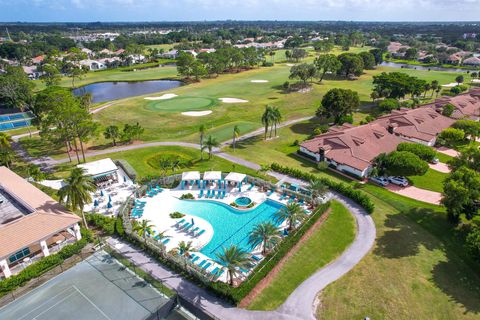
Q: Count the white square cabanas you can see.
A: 3